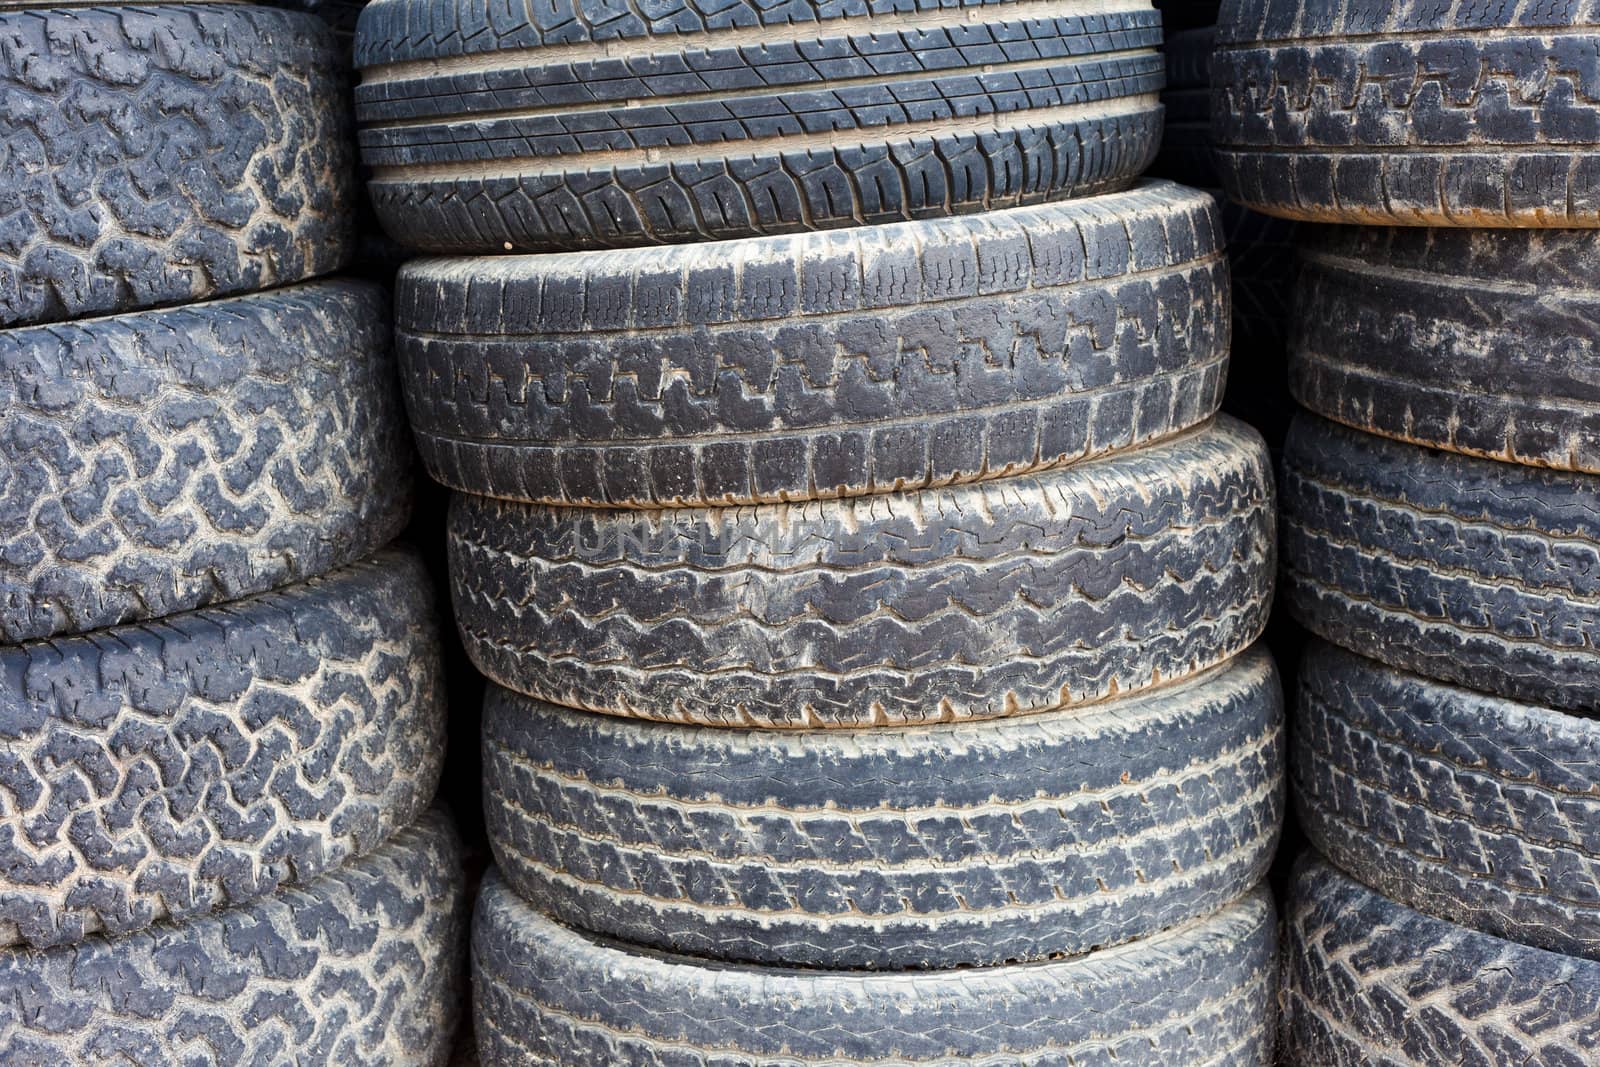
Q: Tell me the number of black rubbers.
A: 14